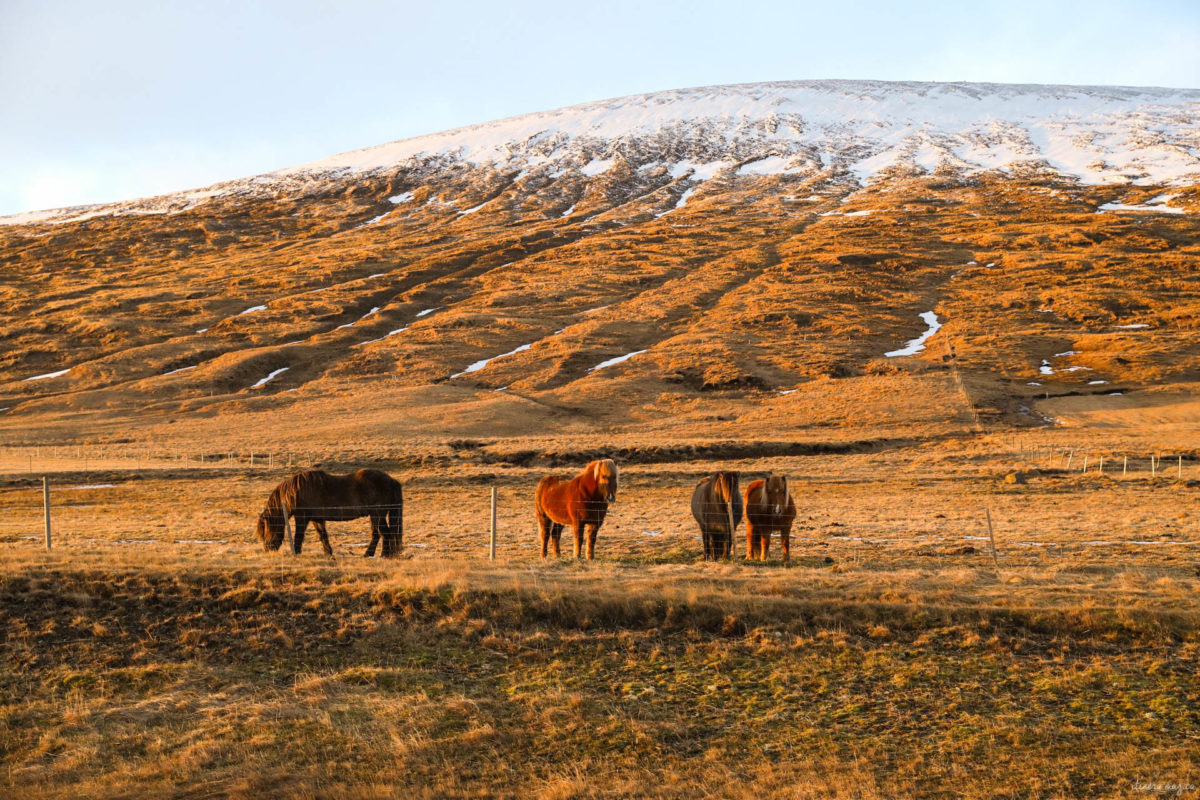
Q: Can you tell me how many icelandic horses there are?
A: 4